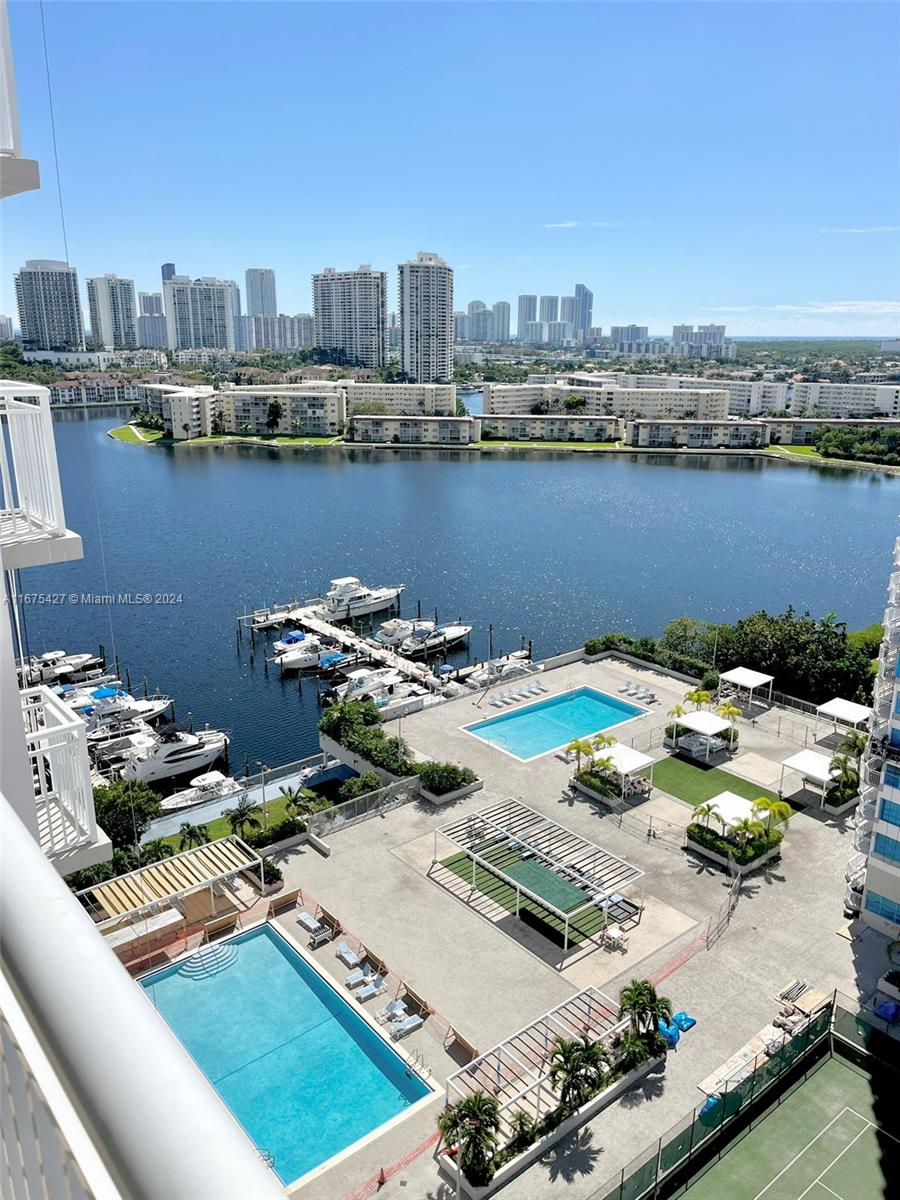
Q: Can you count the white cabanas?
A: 6